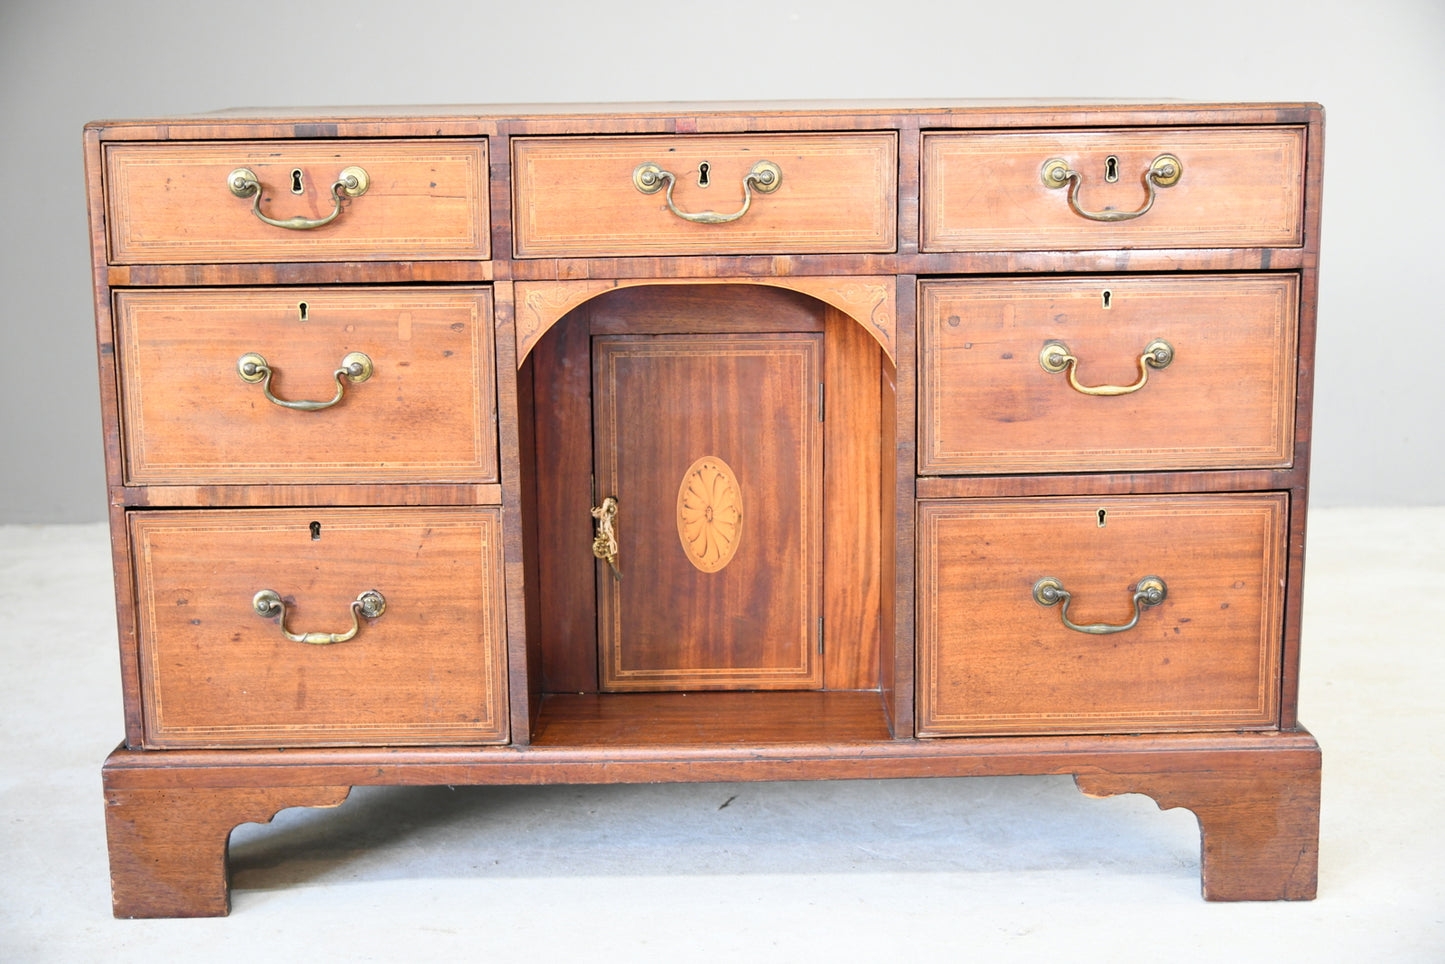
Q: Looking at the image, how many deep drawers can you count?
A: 4